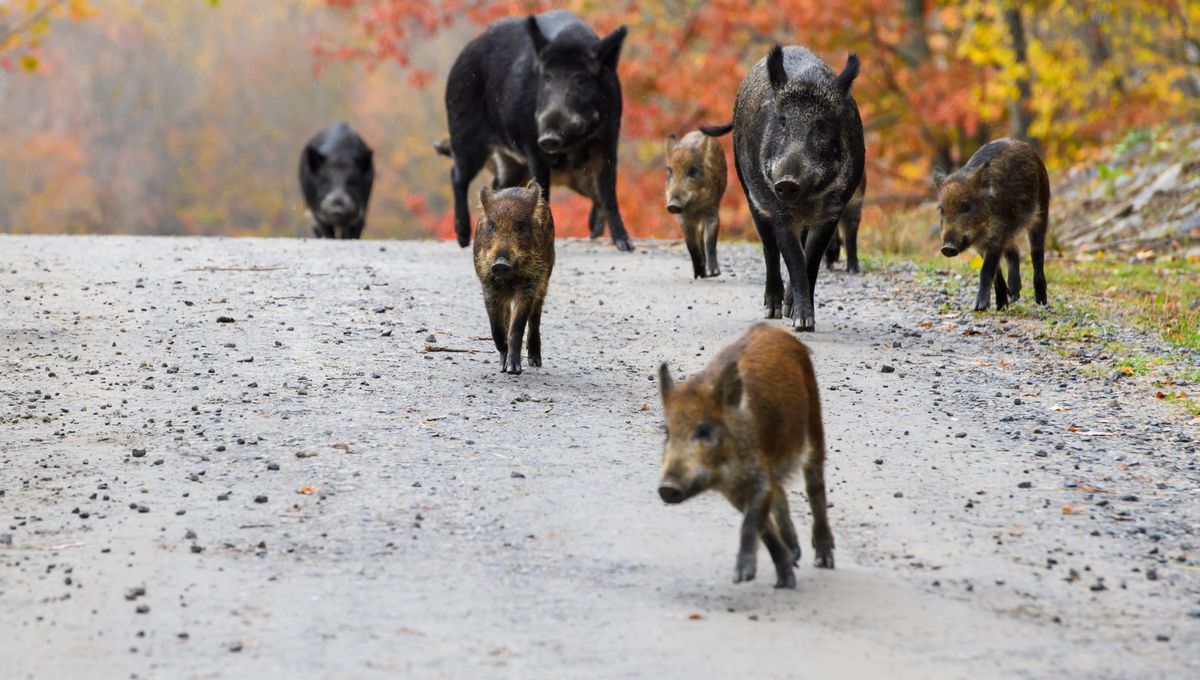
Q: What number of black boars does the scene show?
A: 3